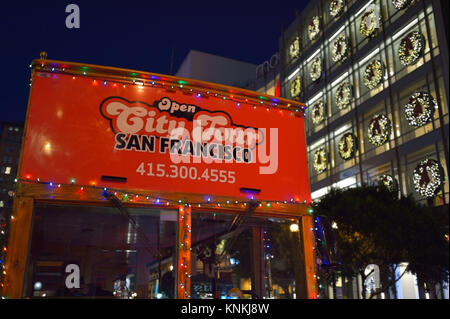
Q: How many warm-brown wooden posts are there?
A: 3